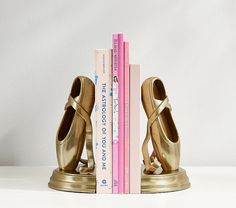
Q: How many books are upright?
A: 5